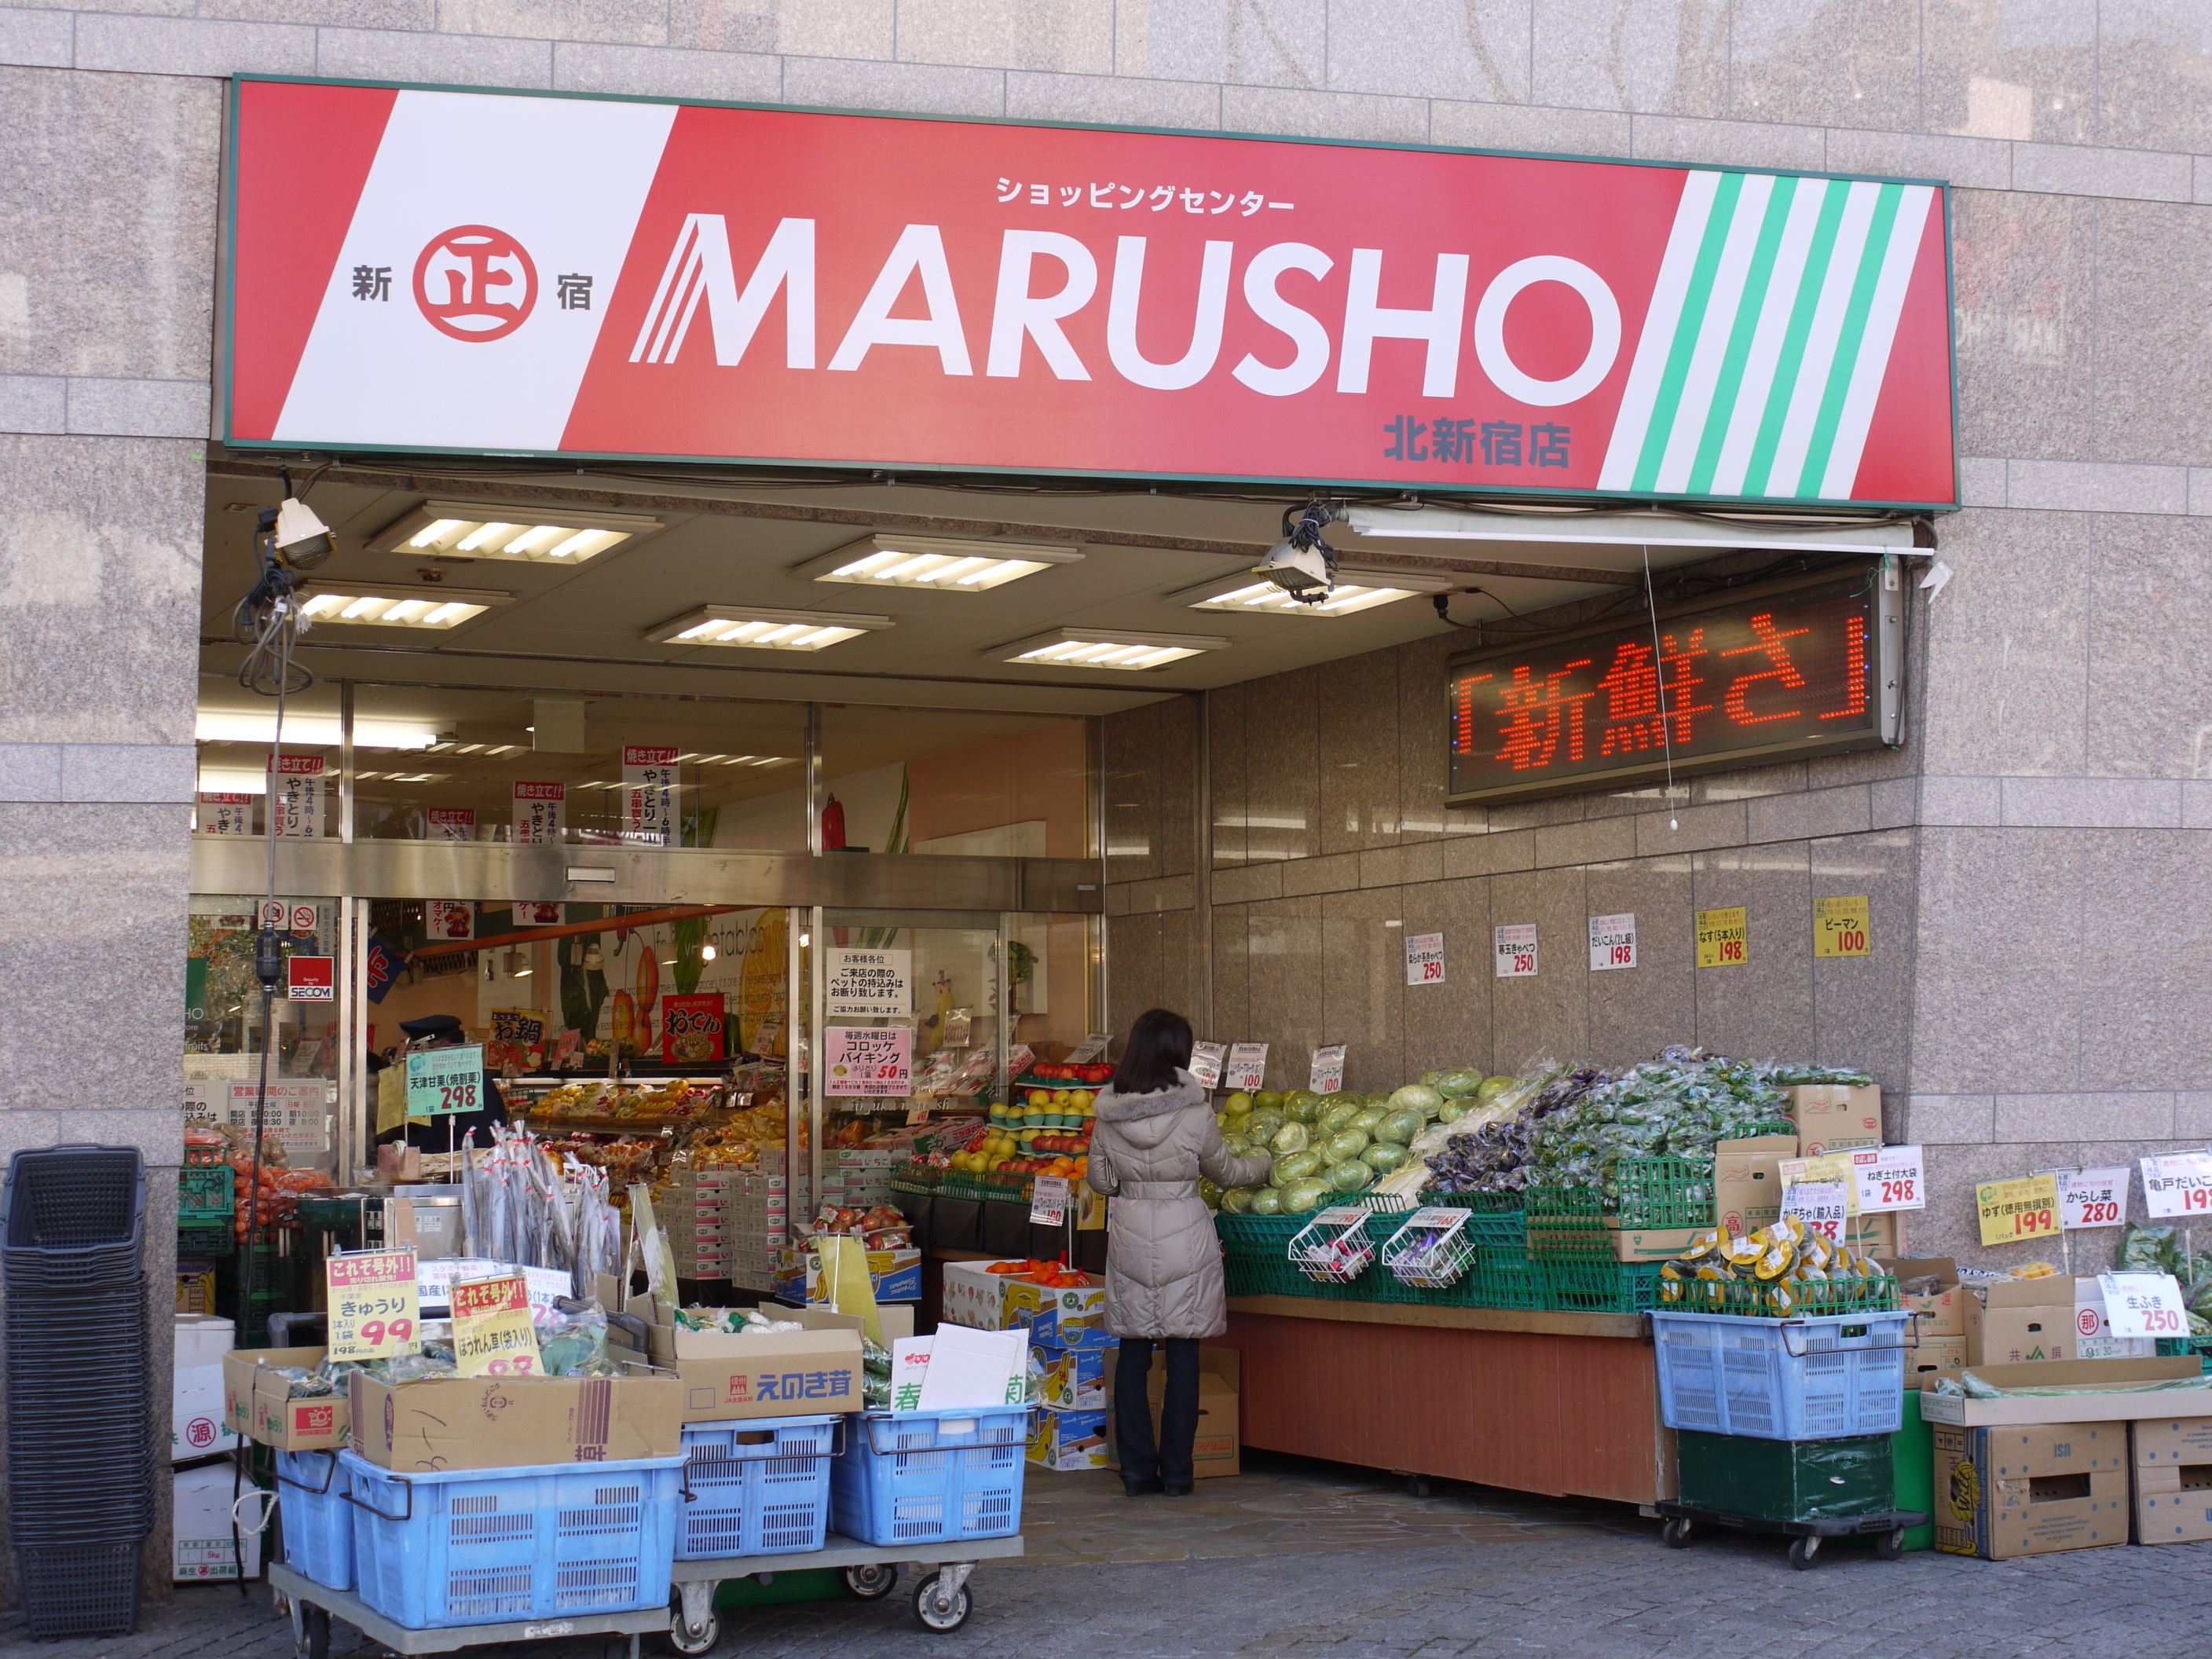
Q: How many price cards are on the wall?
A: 5